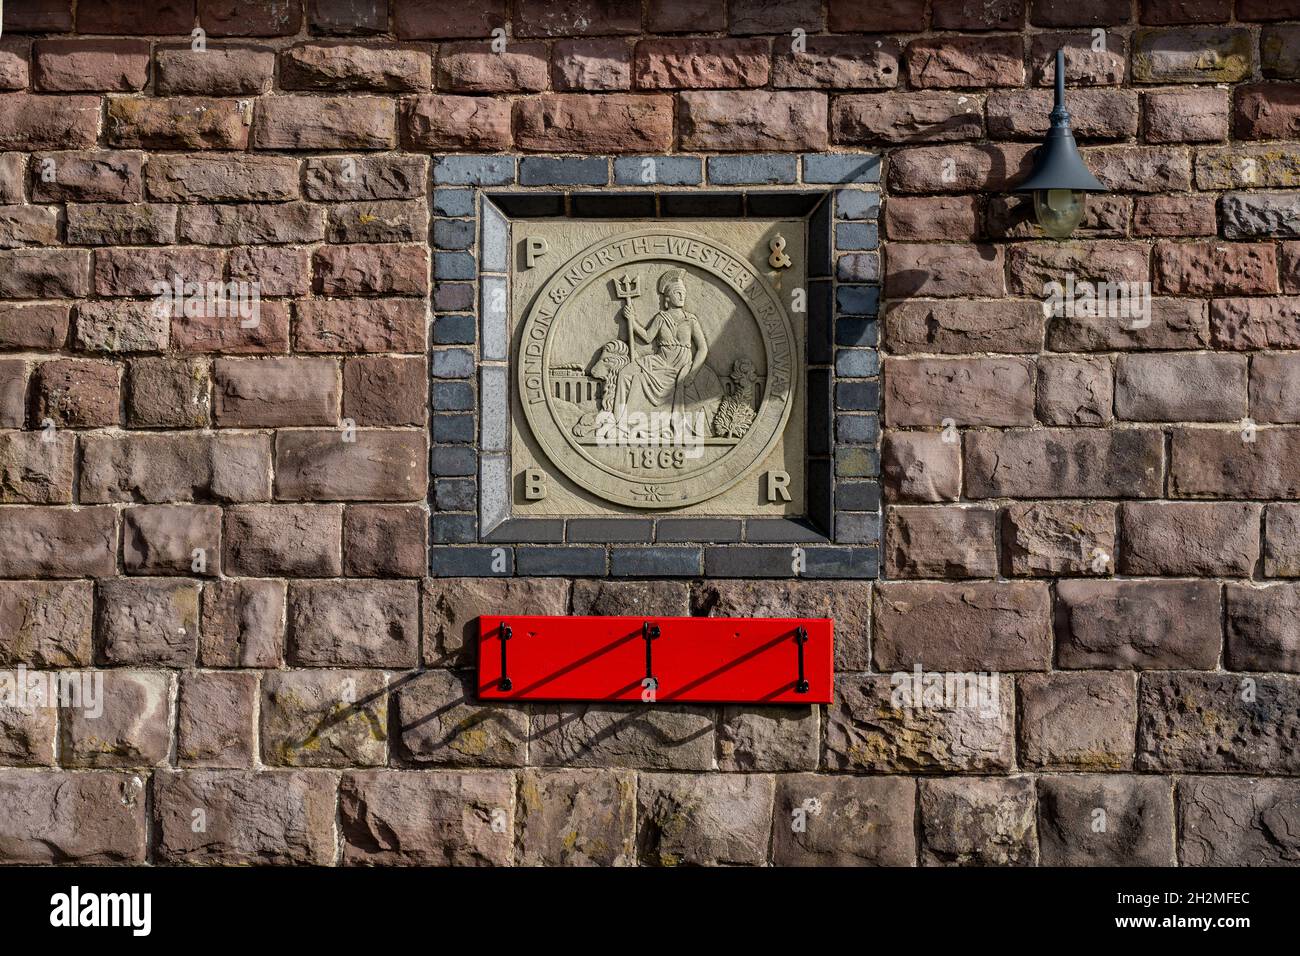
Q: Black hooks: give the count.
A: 3